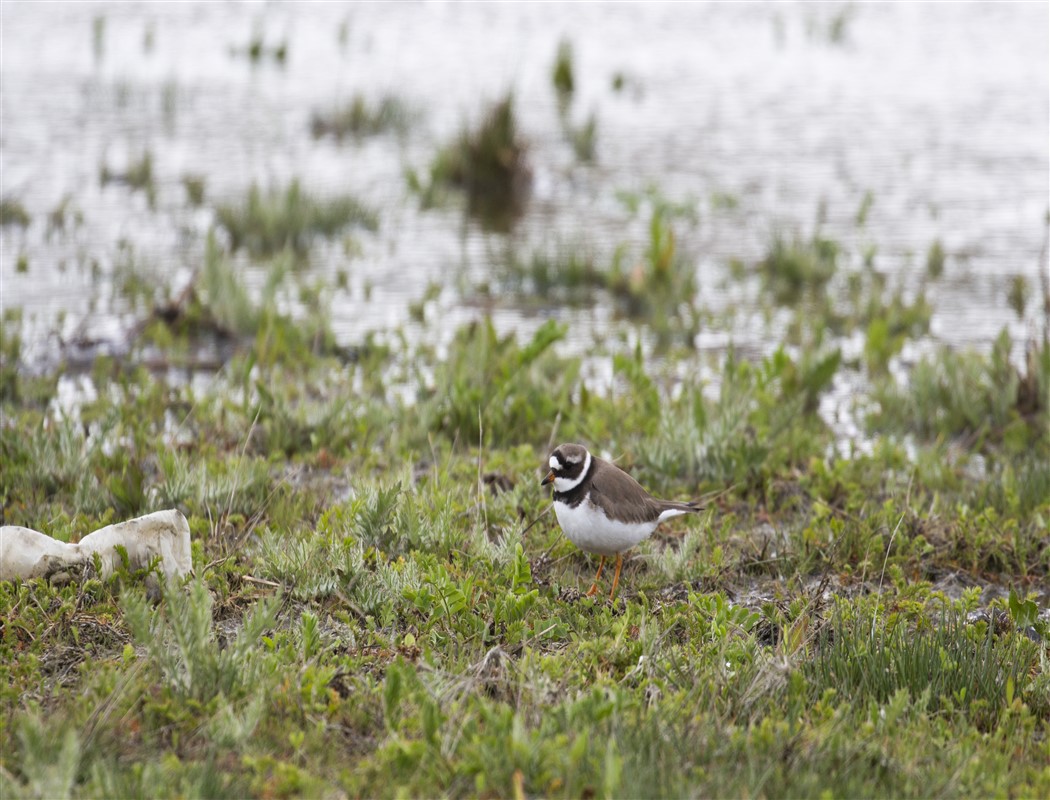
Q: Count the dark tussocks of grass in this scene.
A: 1